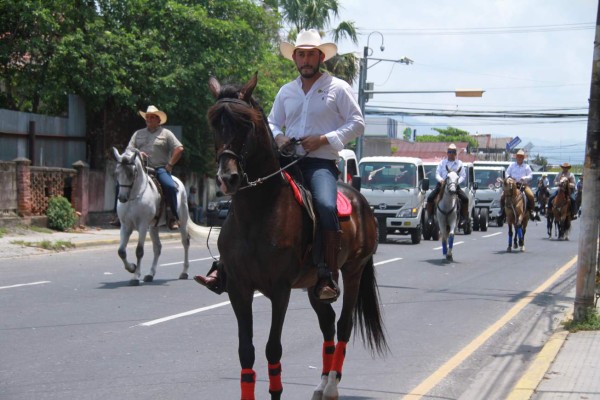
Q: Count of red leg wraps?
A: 4